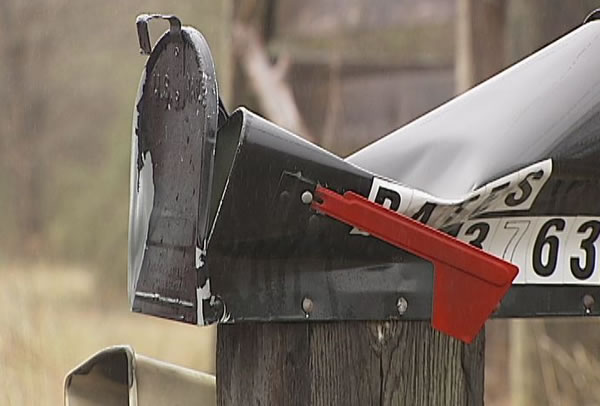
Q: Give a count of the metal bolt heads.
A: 4